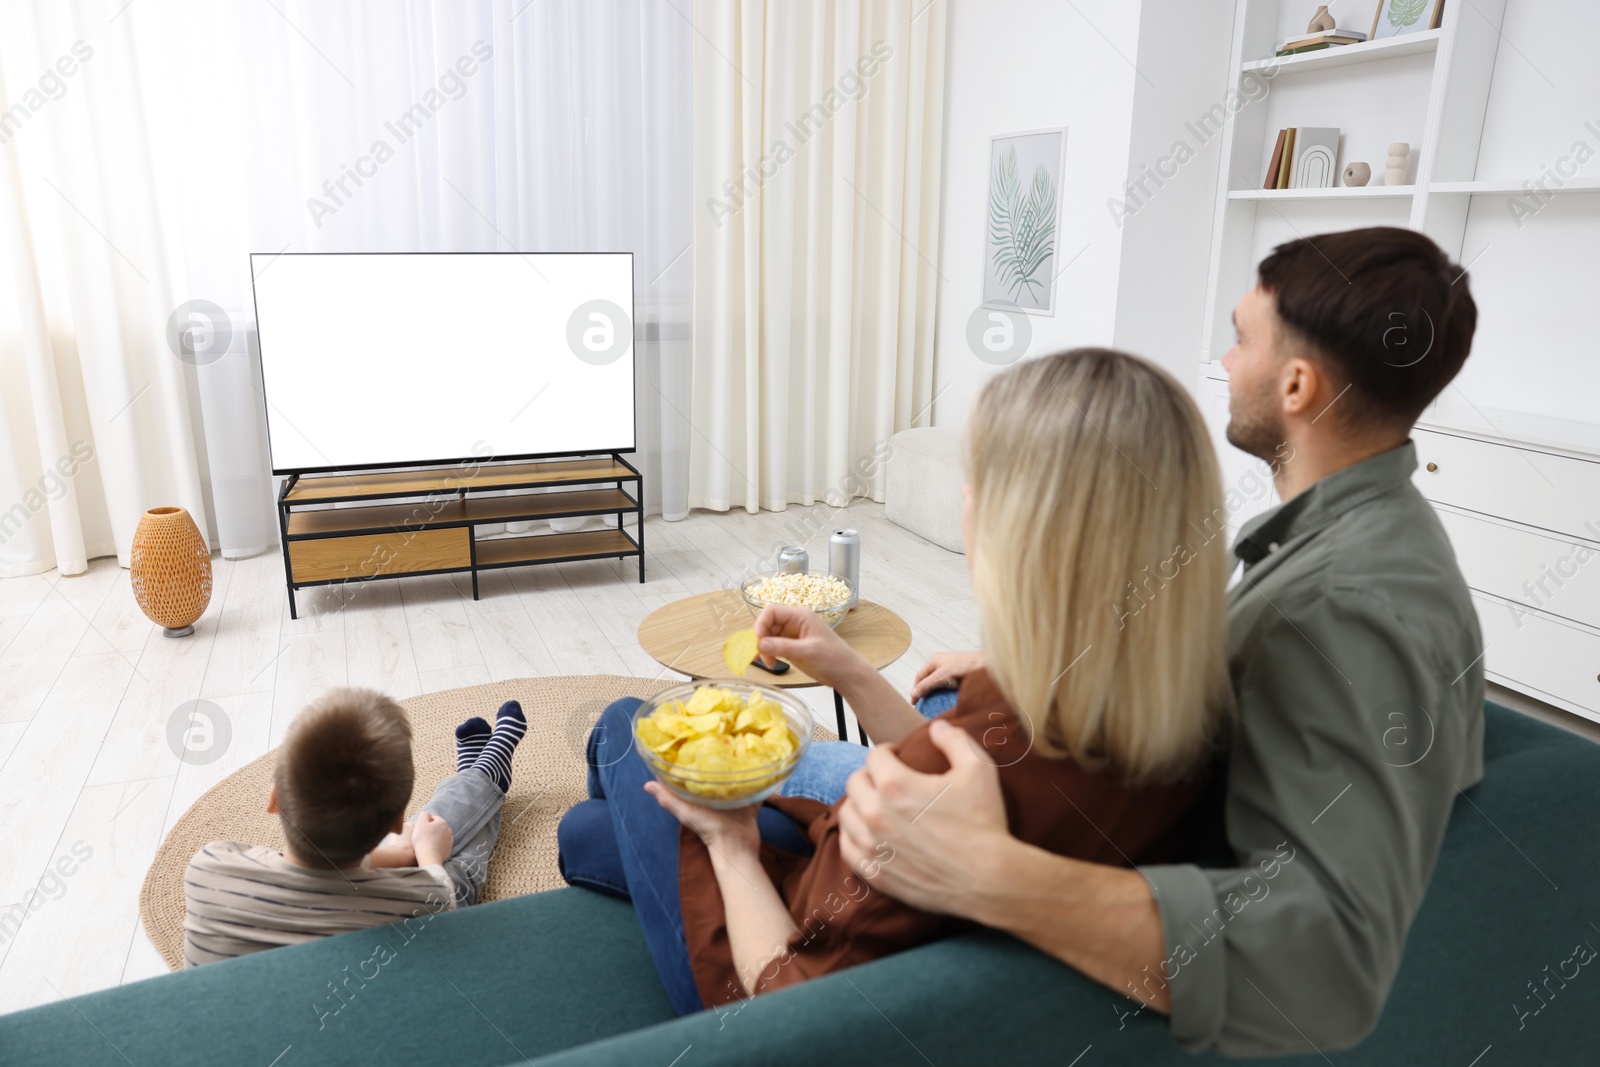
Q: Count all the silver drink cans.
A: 2